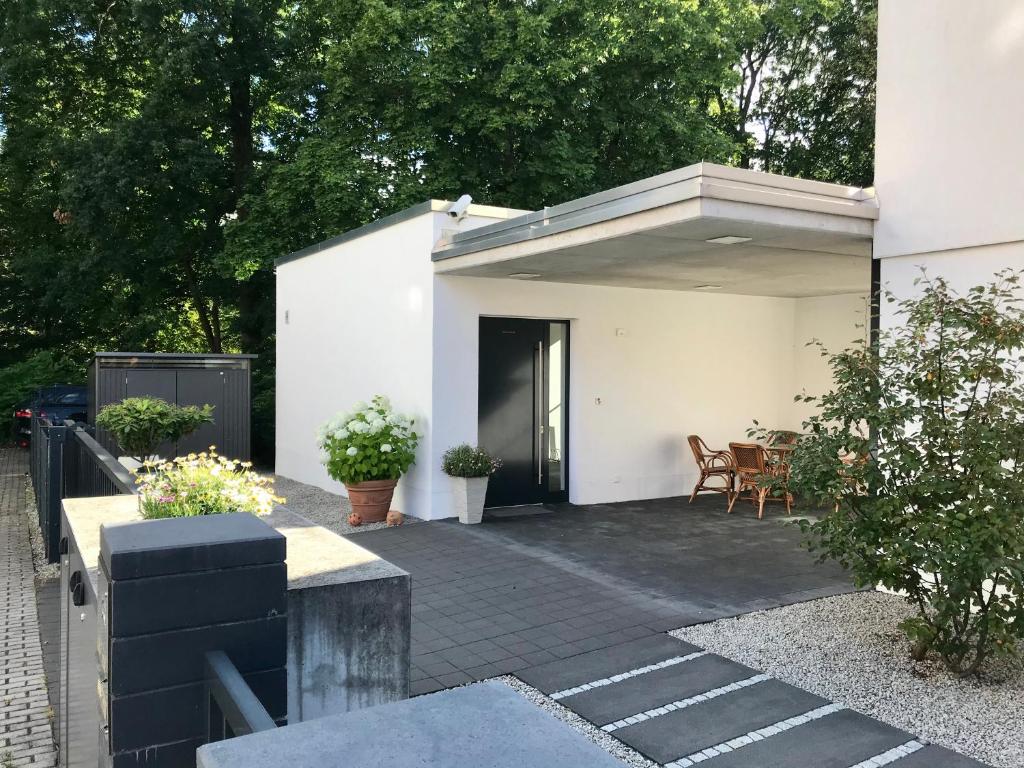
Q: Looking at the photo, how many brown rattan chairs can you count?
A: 4